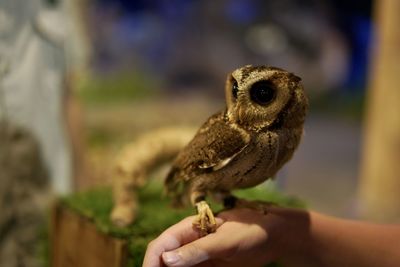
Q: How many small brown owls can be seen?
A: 1